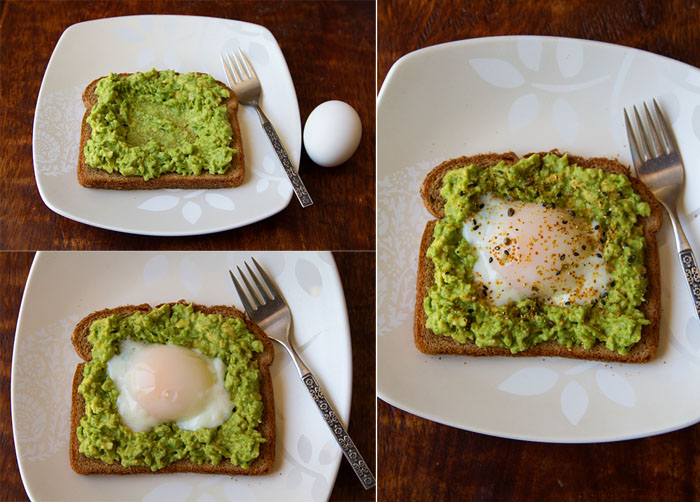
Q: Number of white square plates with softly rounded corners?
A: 3